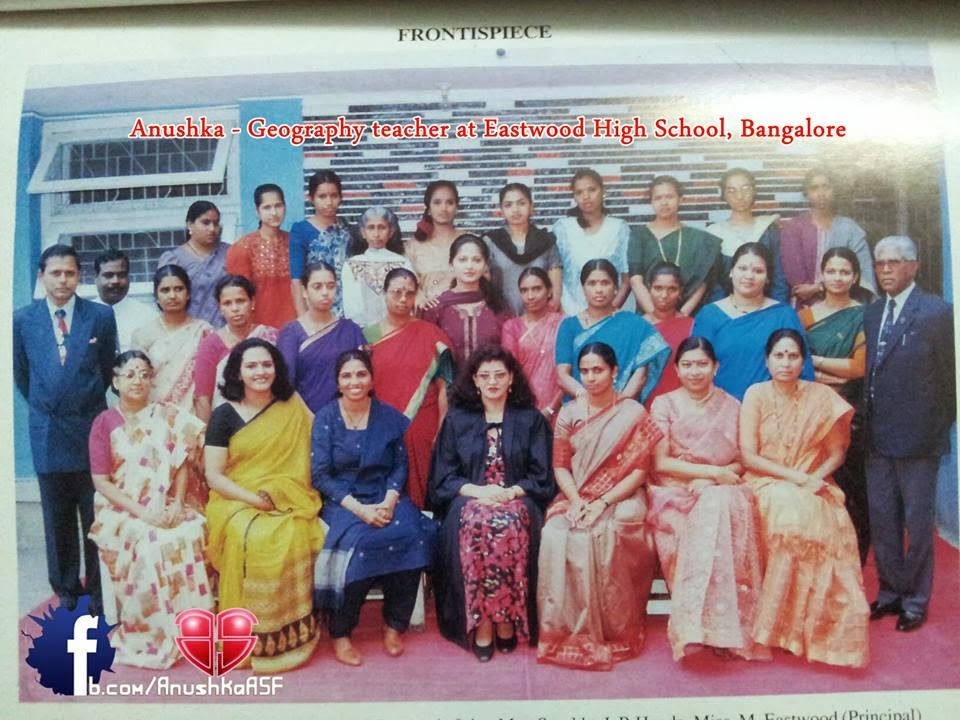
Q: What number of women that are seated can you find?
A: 7